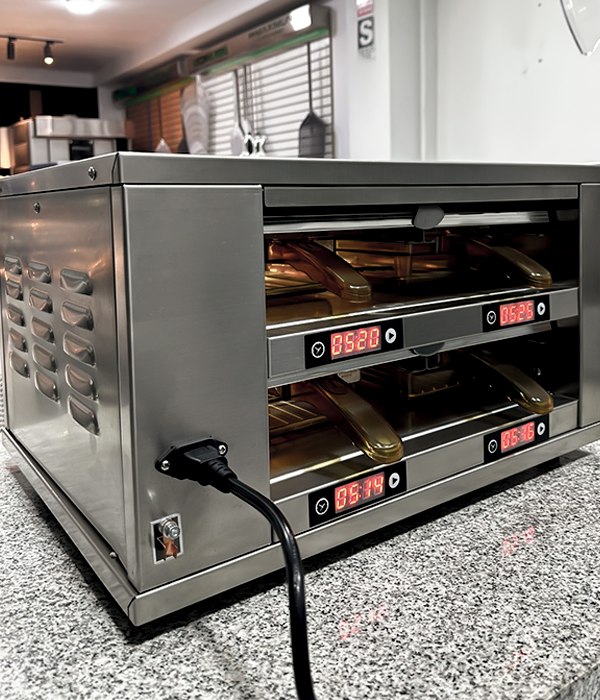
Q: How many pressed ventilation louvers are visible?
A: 15